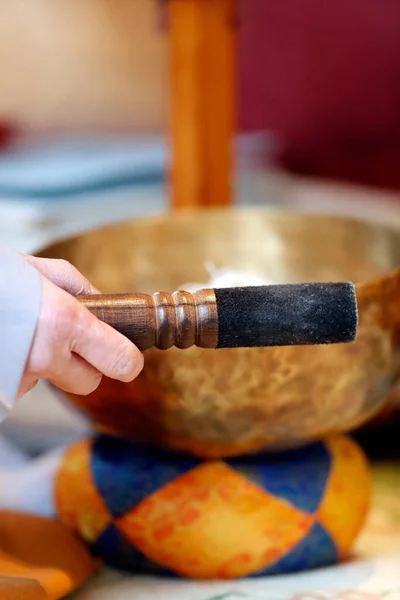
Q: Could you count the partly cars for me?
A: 0